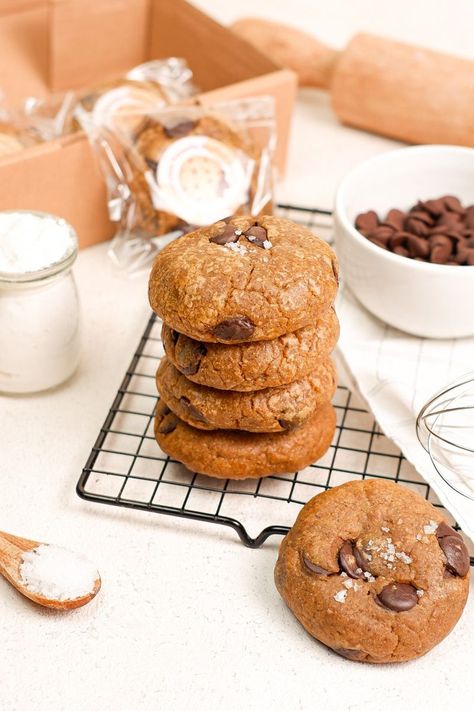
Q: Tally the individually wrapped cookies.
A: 3